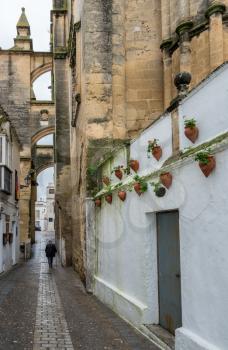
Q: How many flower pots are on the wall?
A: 11